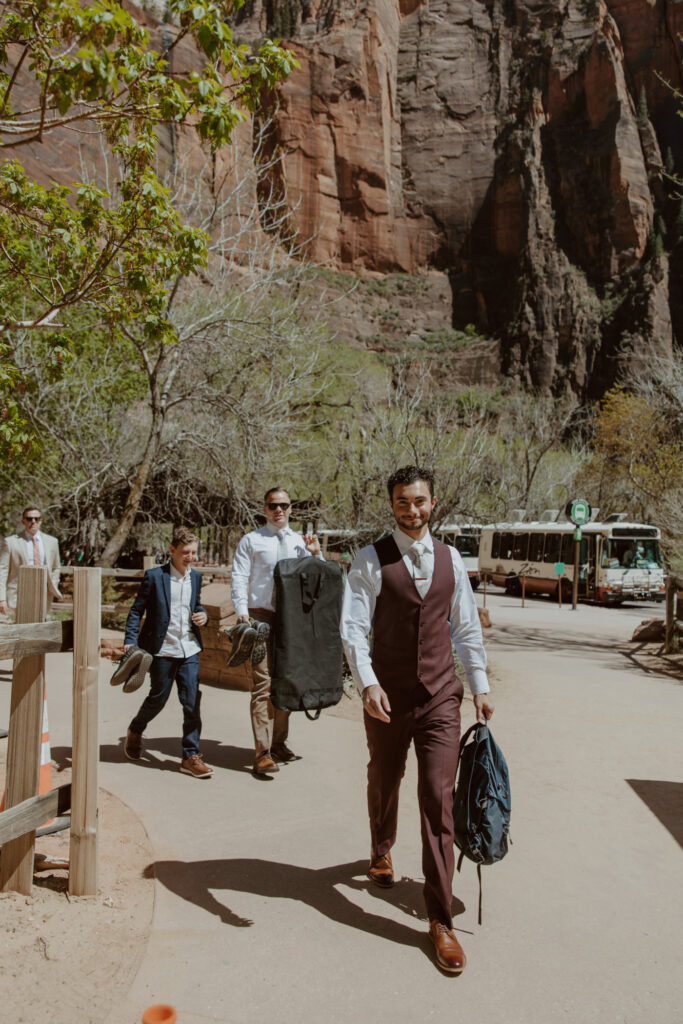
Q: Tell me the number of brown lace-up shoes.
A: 6